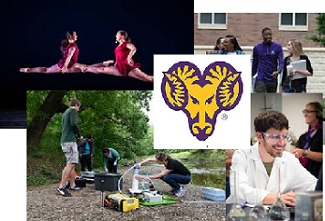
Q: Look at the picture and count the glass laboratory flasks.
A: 3